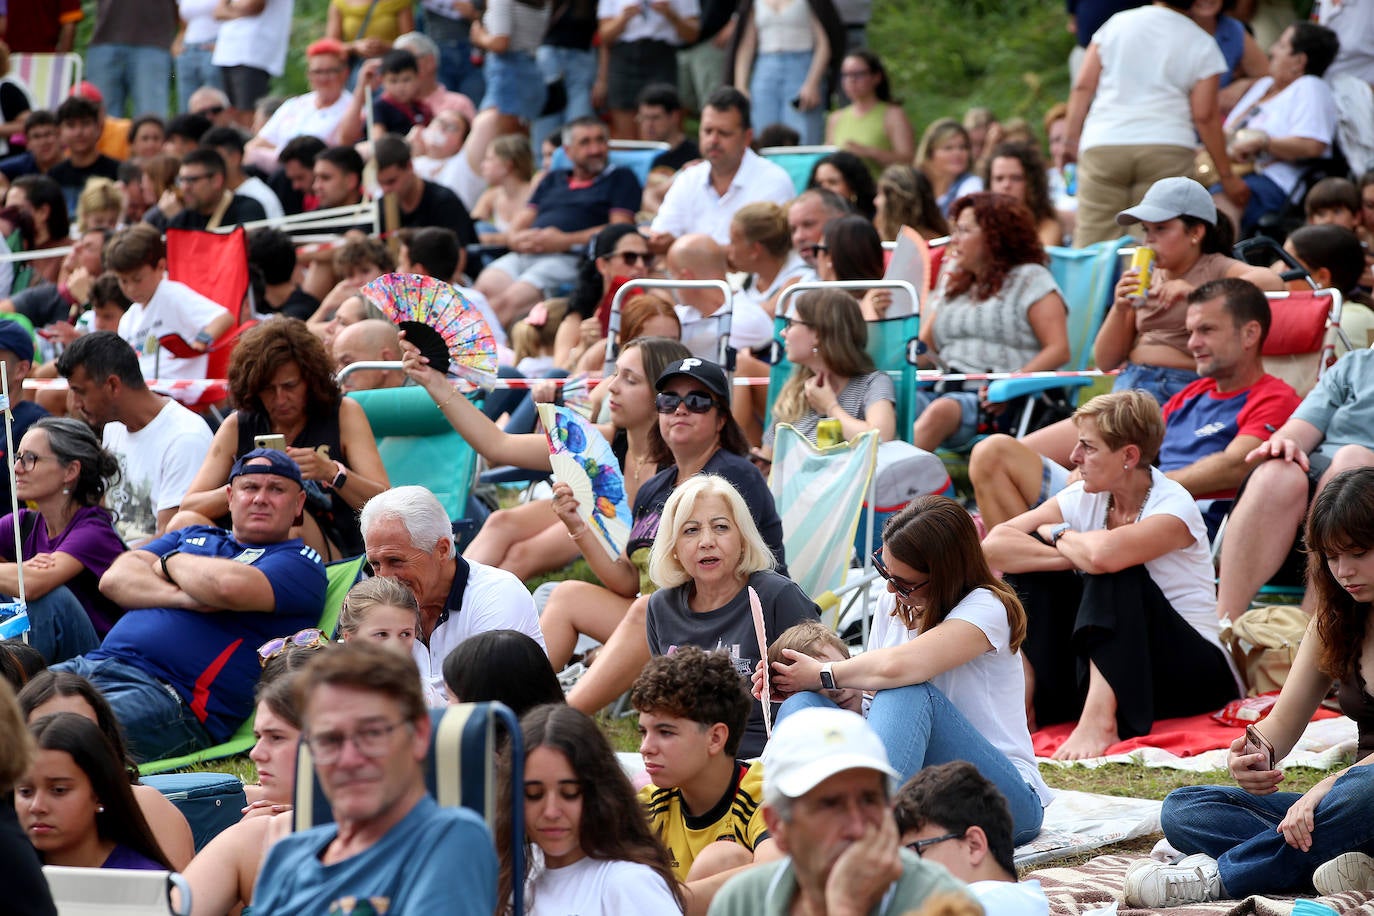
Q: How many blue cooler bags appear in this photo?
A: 2